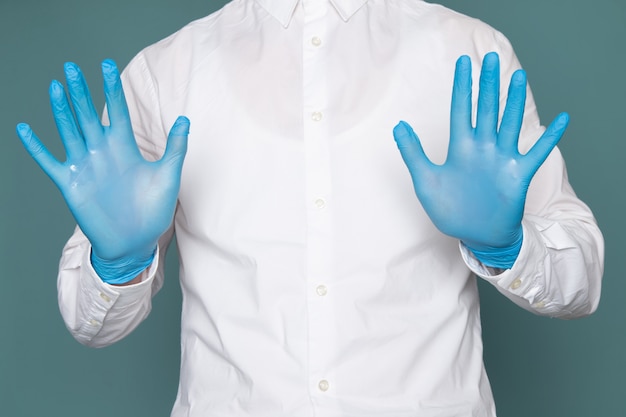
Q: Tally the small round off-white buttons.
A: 9